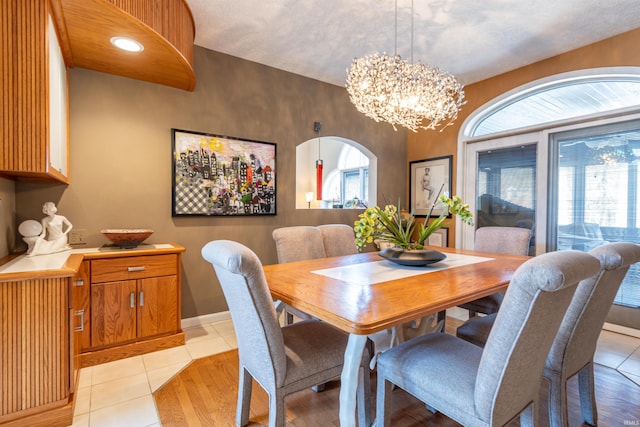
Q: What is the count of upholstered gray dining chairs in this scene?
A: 6